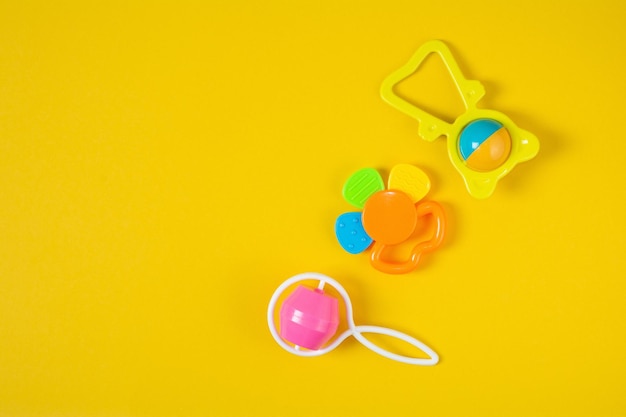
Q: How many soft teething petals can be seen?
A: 3